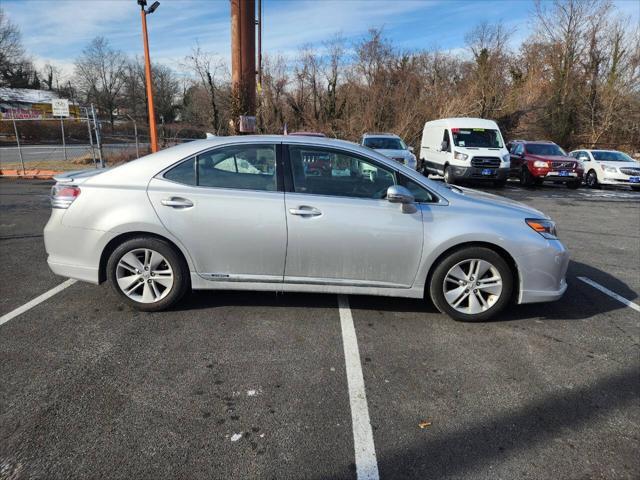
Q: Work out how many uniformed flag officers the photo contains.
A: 0